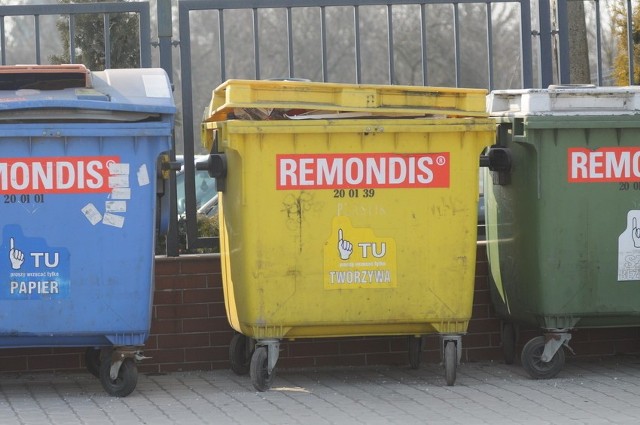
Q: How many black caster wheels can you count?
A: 8